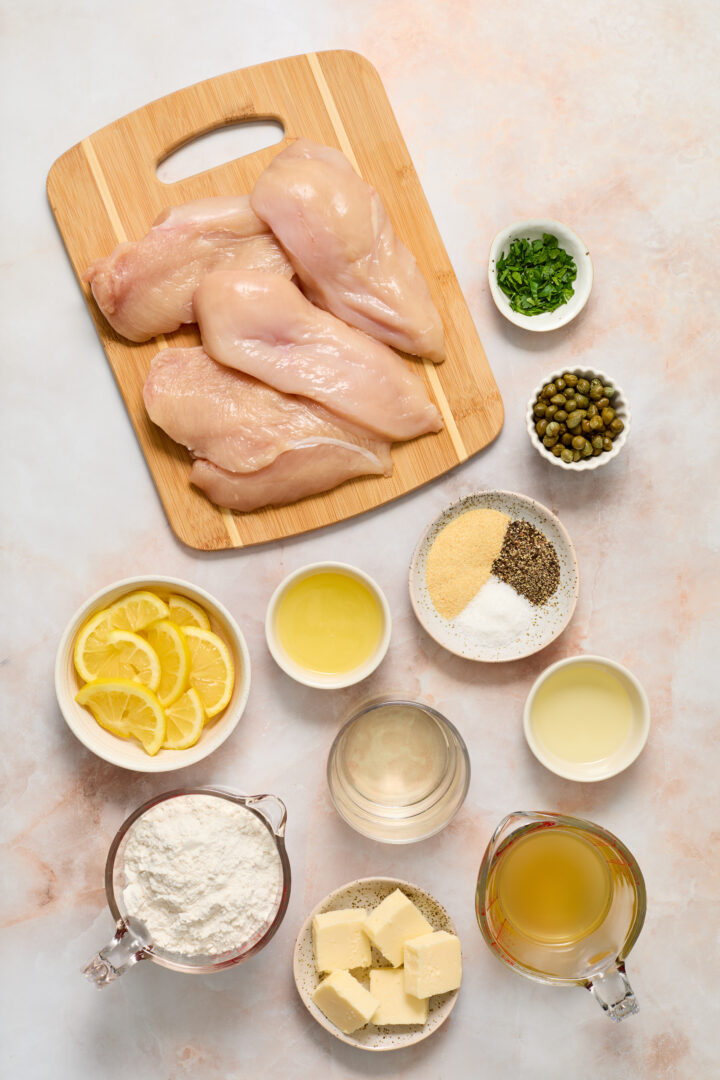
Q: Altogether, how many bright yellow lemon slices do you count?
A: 8